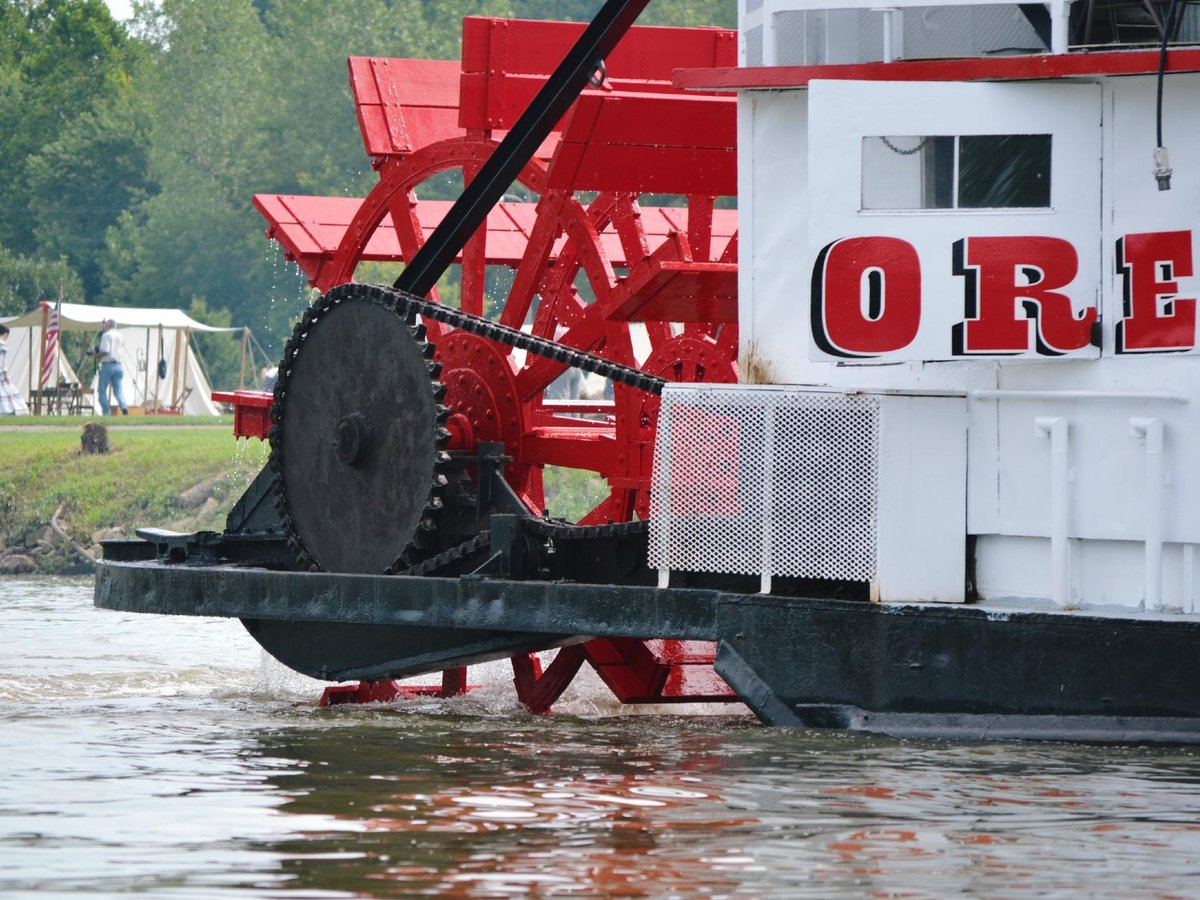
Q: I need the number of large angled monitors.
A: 0